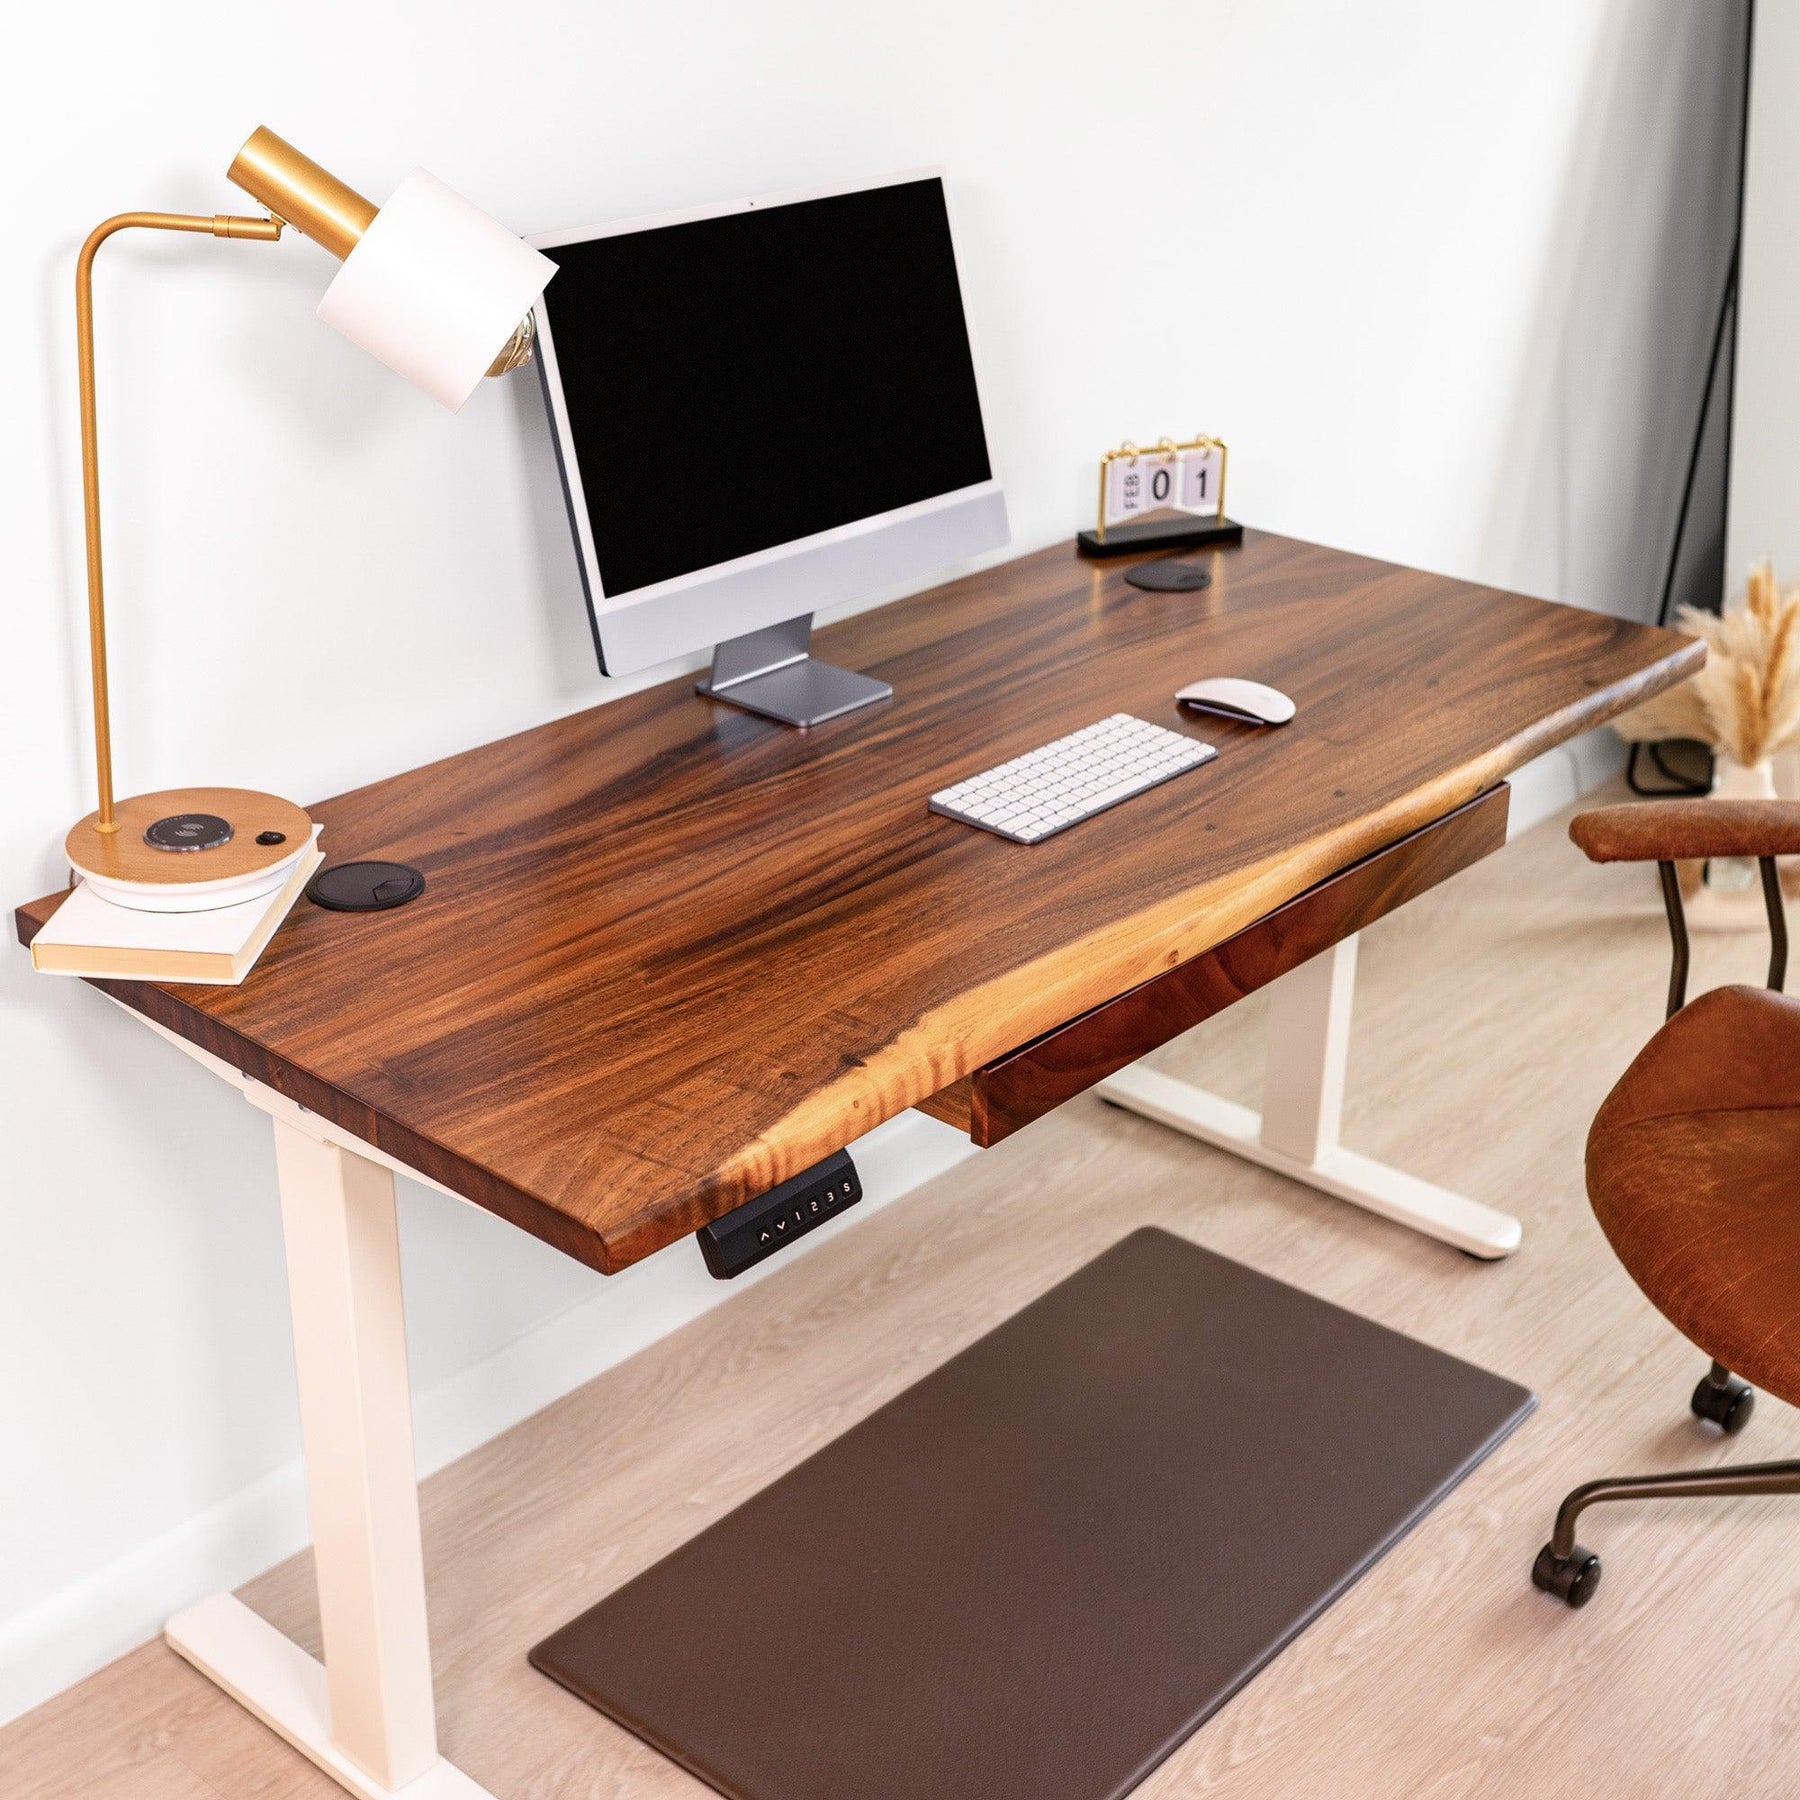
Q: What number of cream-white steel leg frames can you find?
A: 2